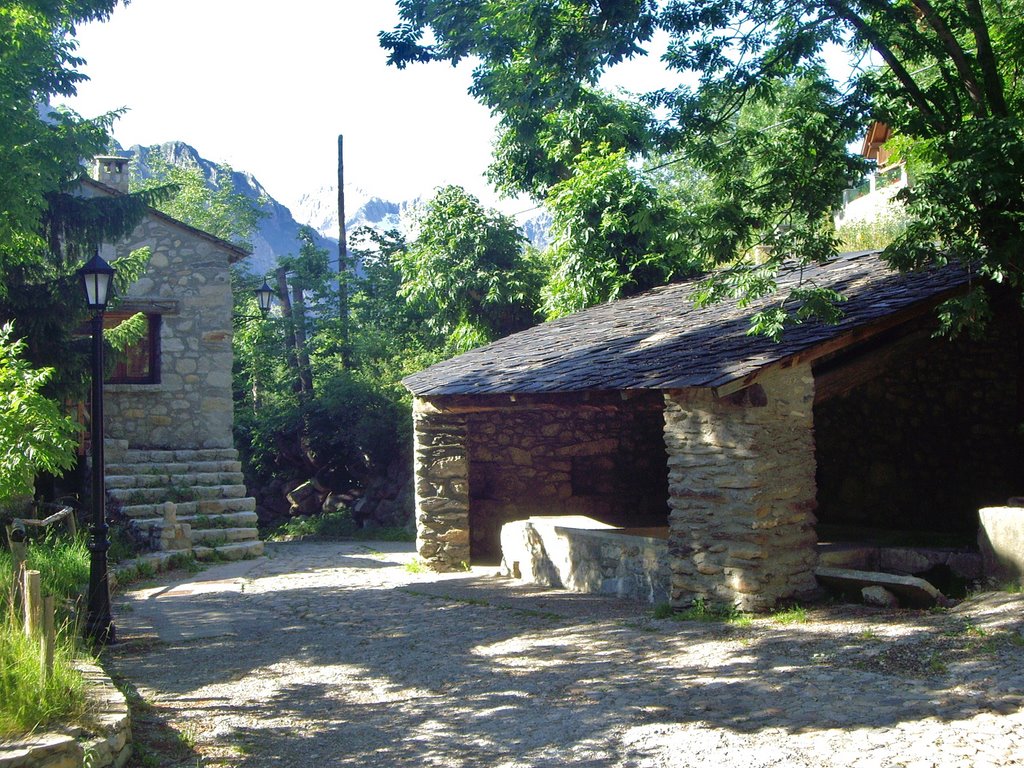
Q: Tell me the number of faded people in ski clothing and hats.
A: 0